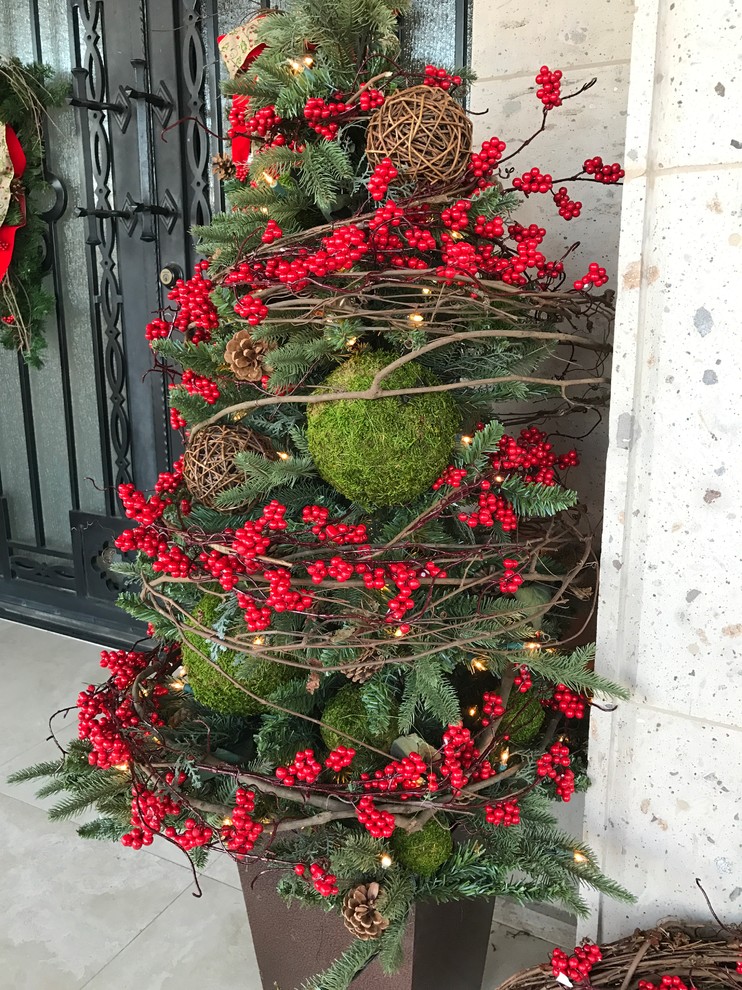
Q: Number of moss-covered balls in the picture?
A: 5